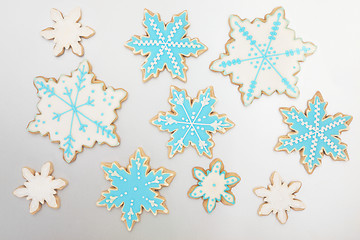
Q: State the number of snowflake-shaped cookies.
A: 10